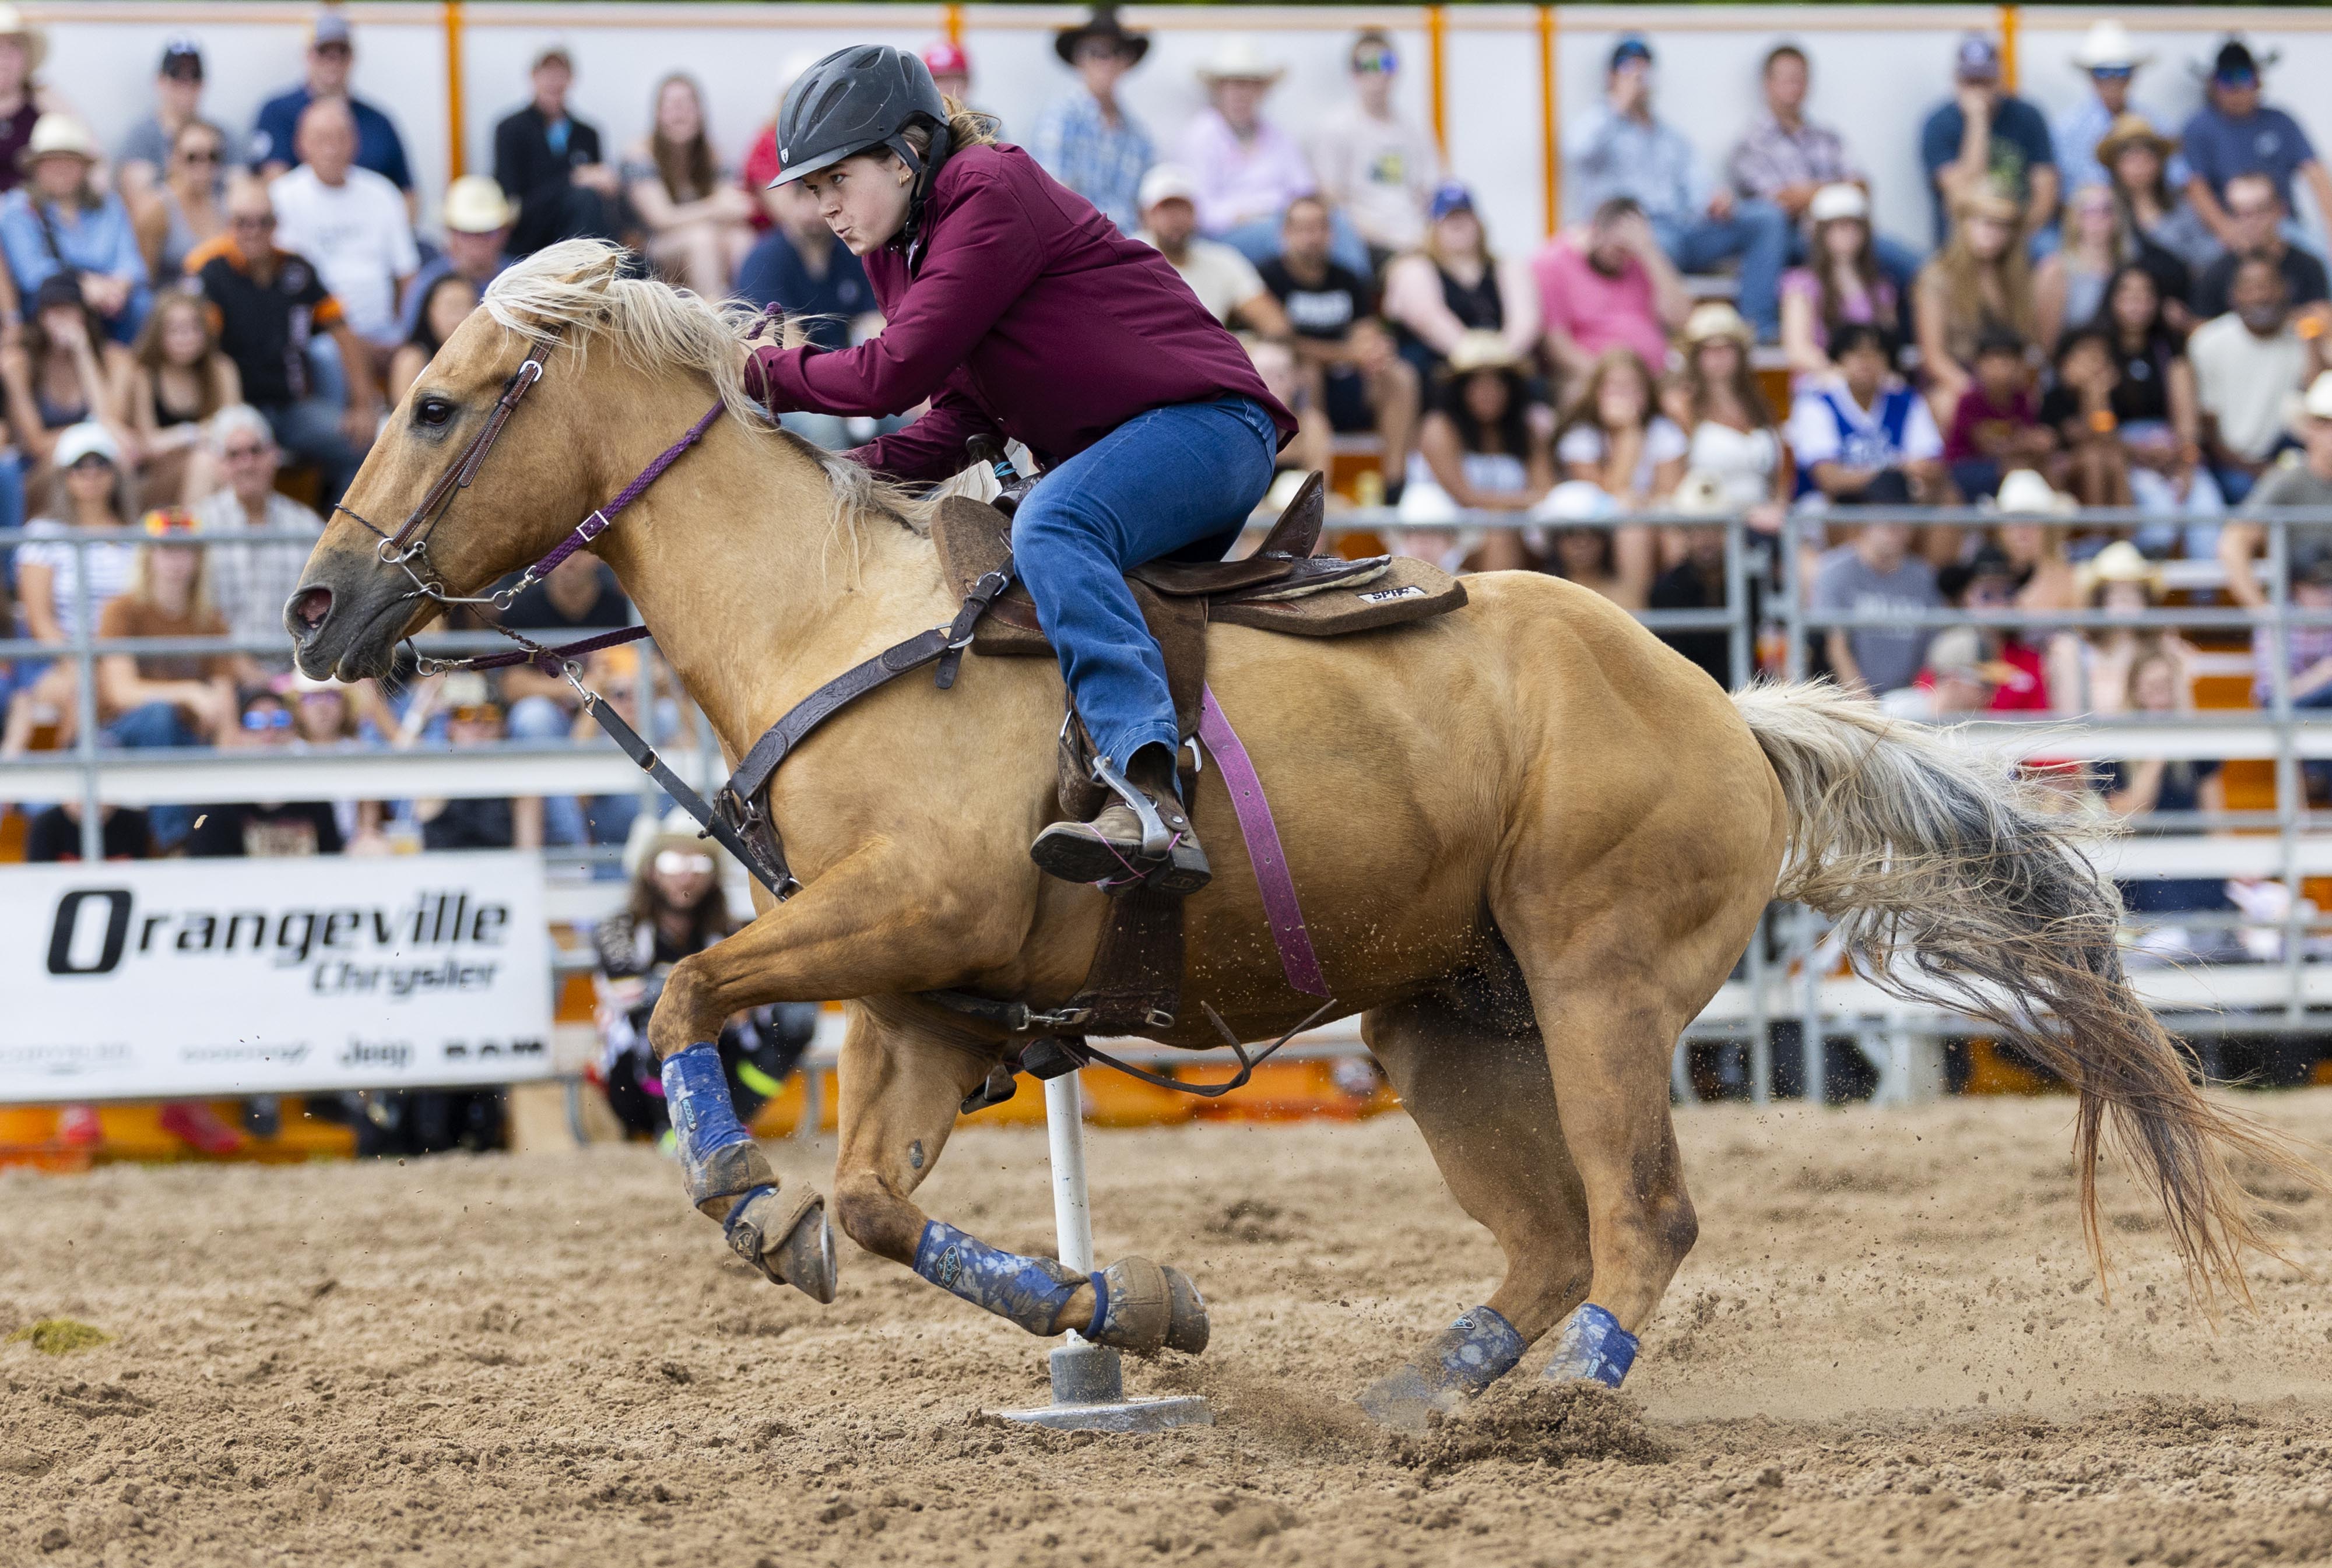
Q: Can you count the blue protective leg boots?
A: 4